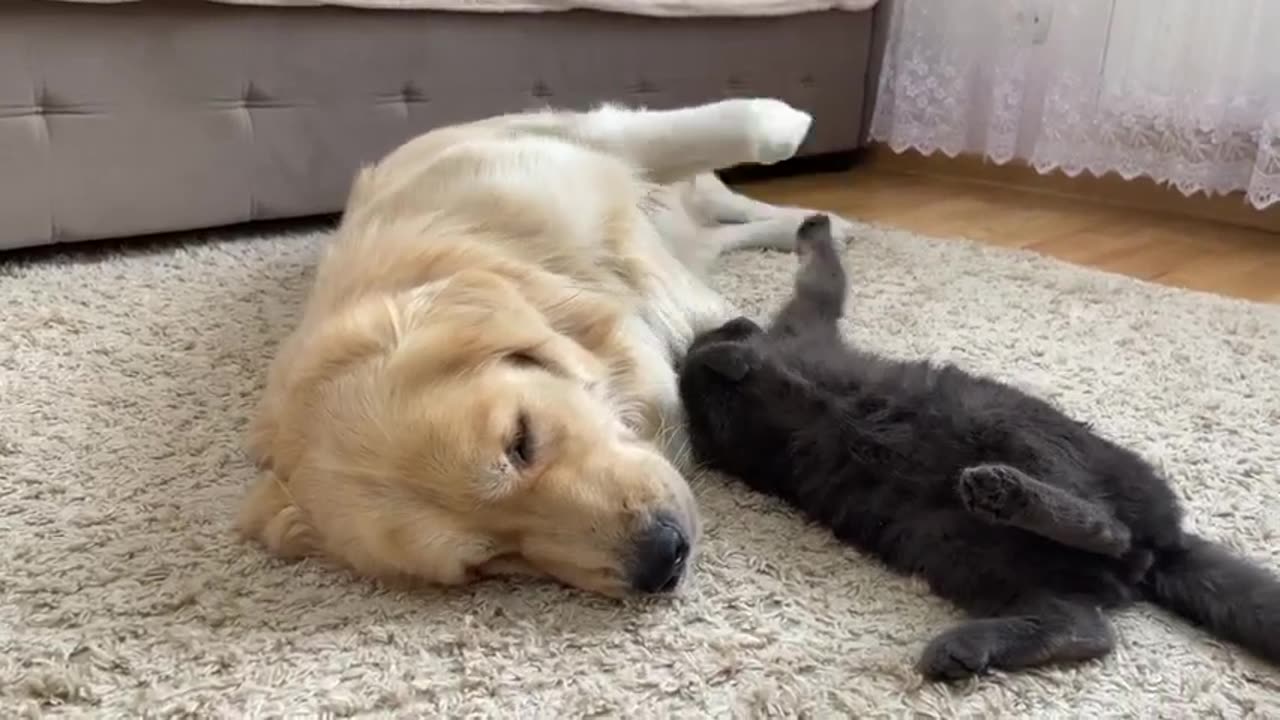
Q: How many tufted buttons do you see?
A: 7